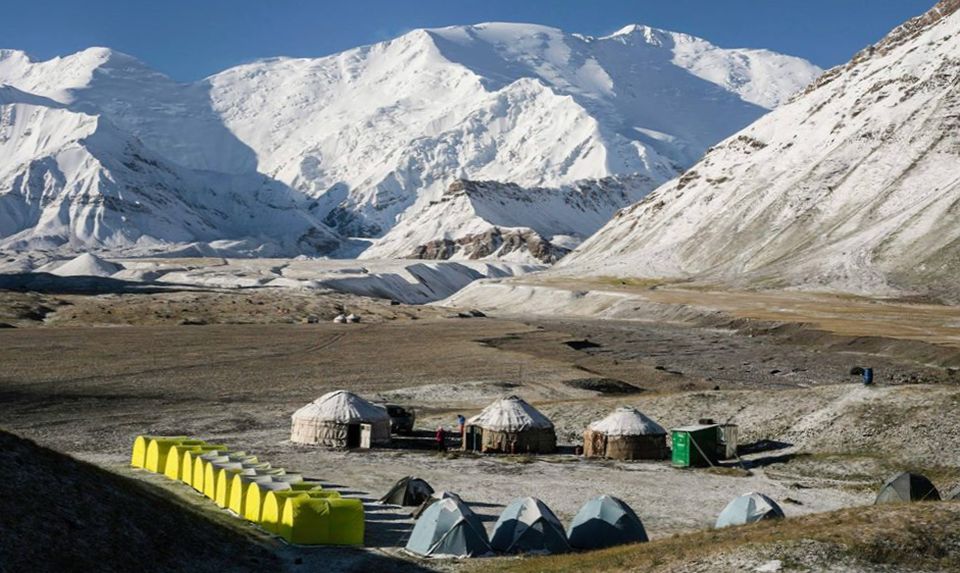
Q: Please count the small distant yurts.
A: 2